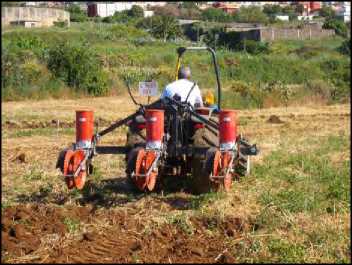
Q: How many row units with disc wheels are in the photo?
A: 3